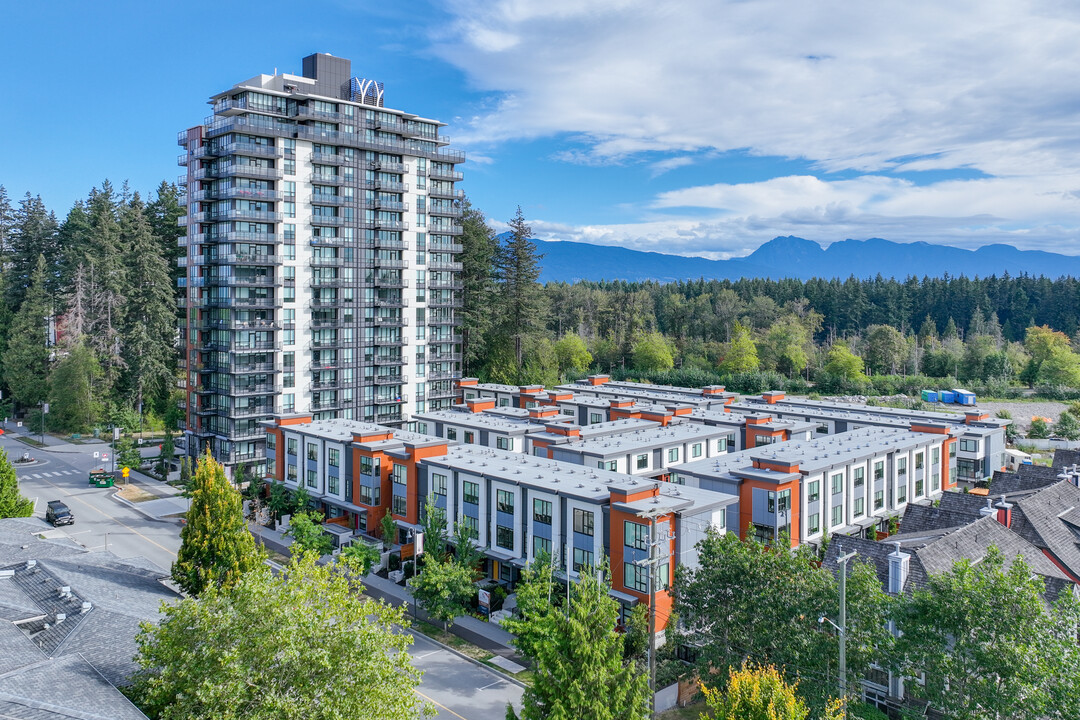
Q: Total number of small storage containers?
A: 3